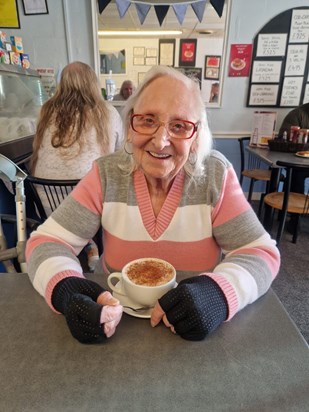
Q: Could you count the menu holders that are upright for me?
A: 1